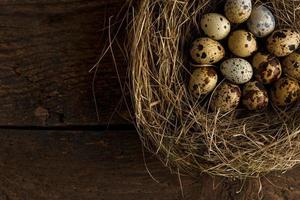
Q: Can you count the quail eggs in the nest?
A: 13